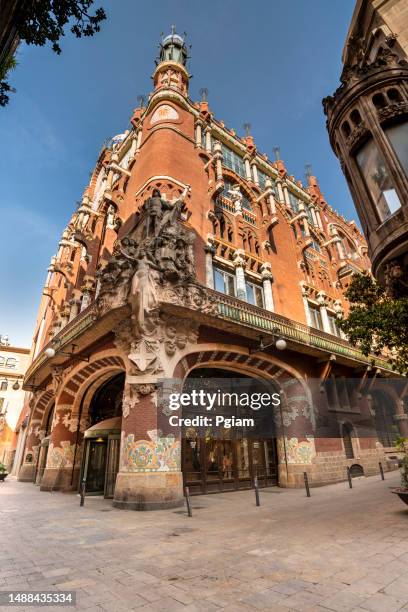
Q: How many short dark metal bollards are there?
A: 6